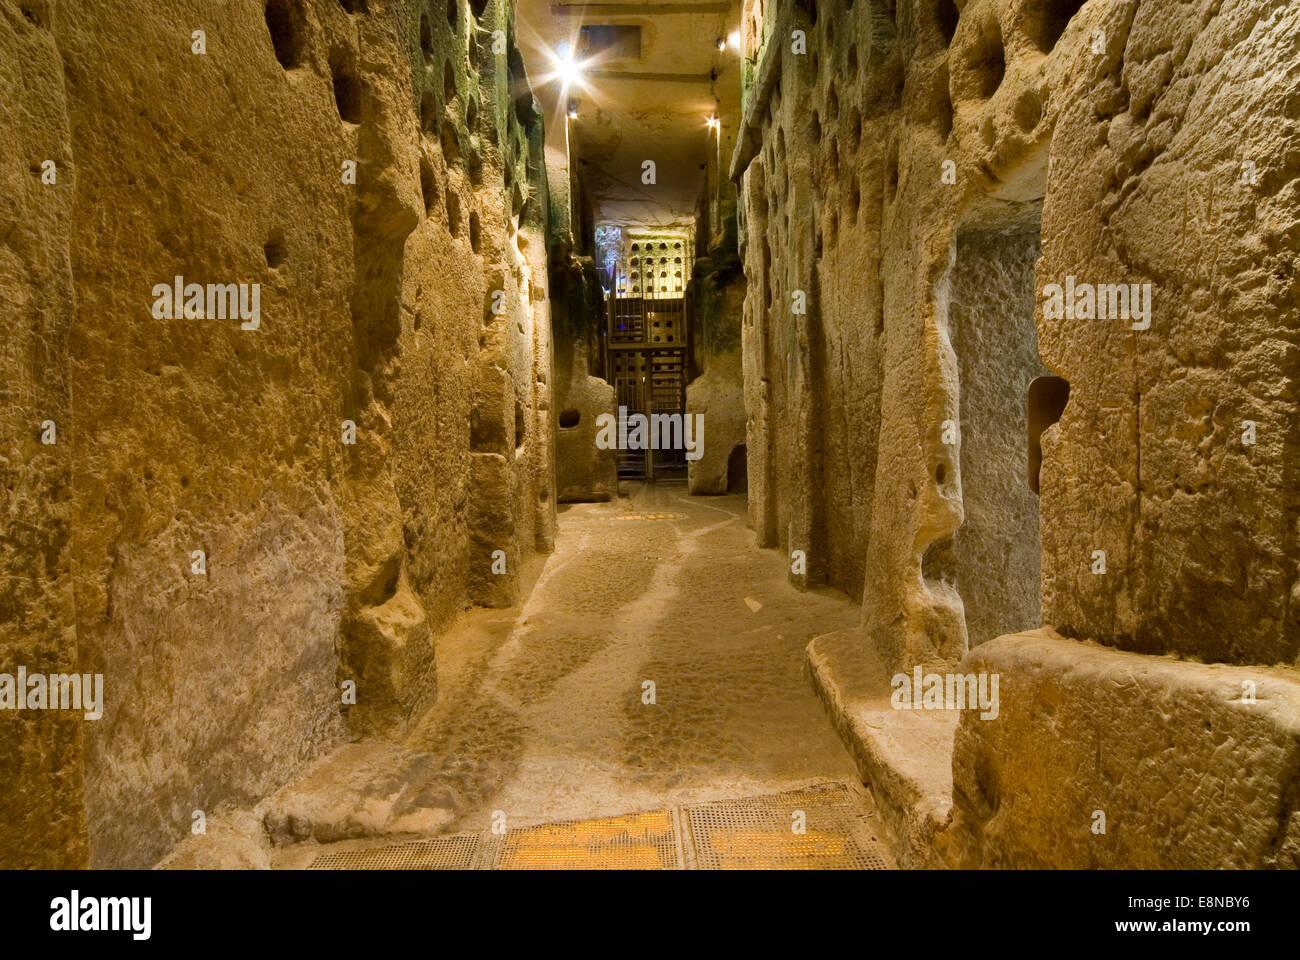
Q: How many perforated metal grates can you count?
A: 3